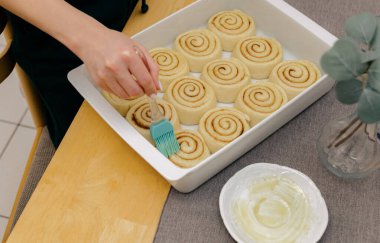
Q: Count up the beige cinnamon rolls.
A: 12